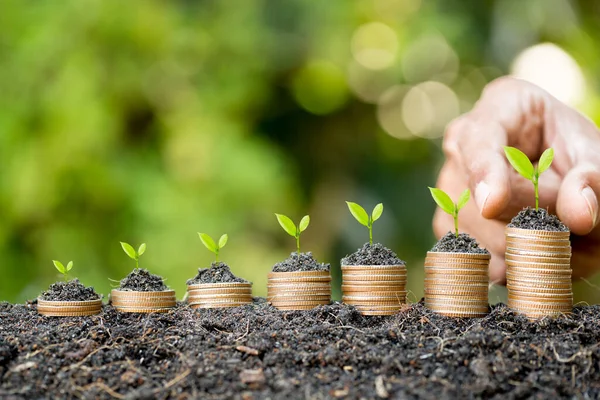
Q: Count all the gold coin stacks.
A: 7